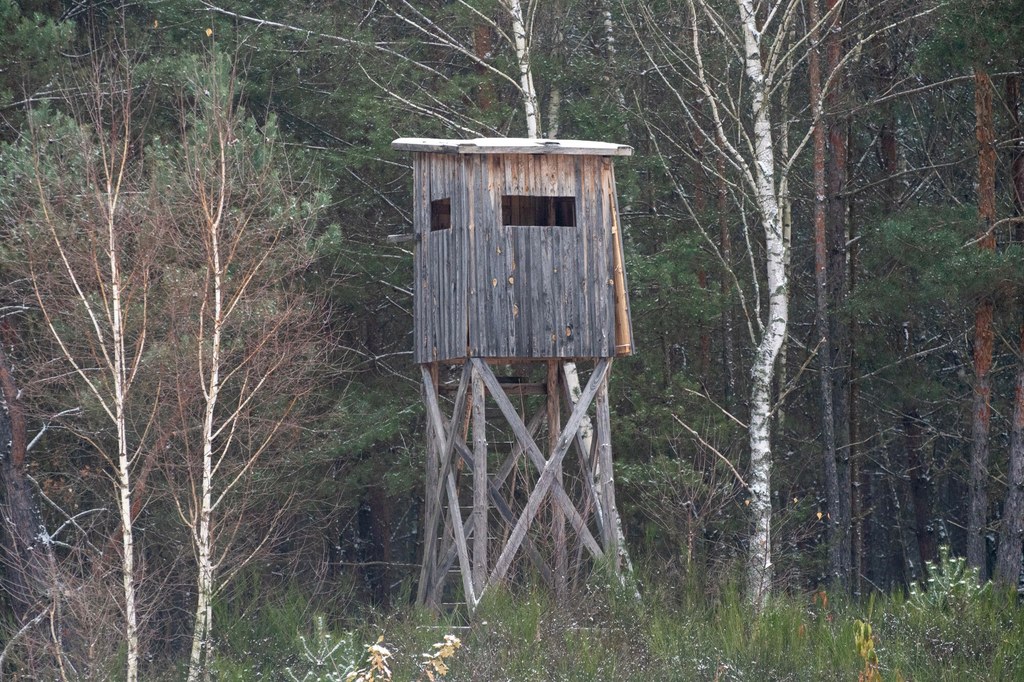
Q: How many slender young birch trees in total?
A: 2